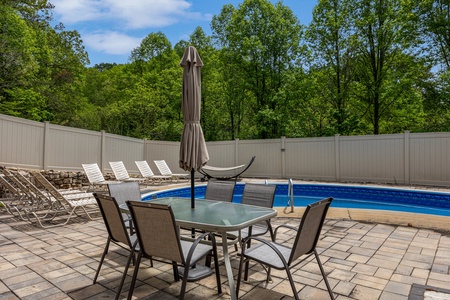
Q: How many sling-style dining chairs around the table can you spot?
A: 6